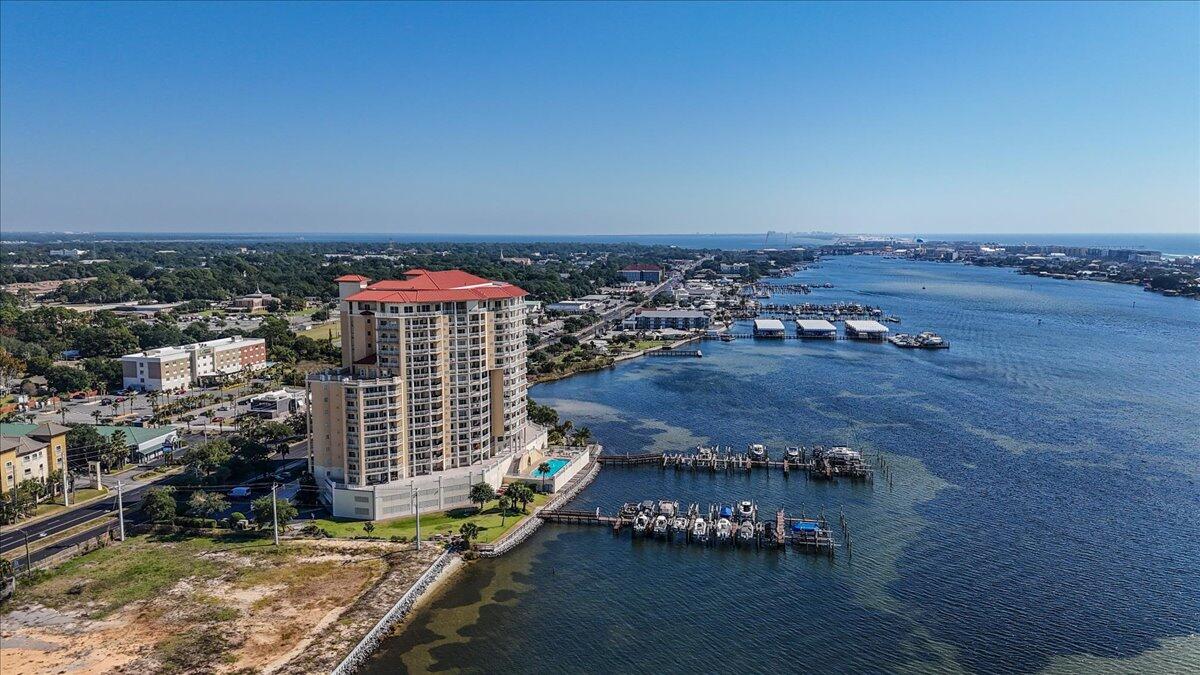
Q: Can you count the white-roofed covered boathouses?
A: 3